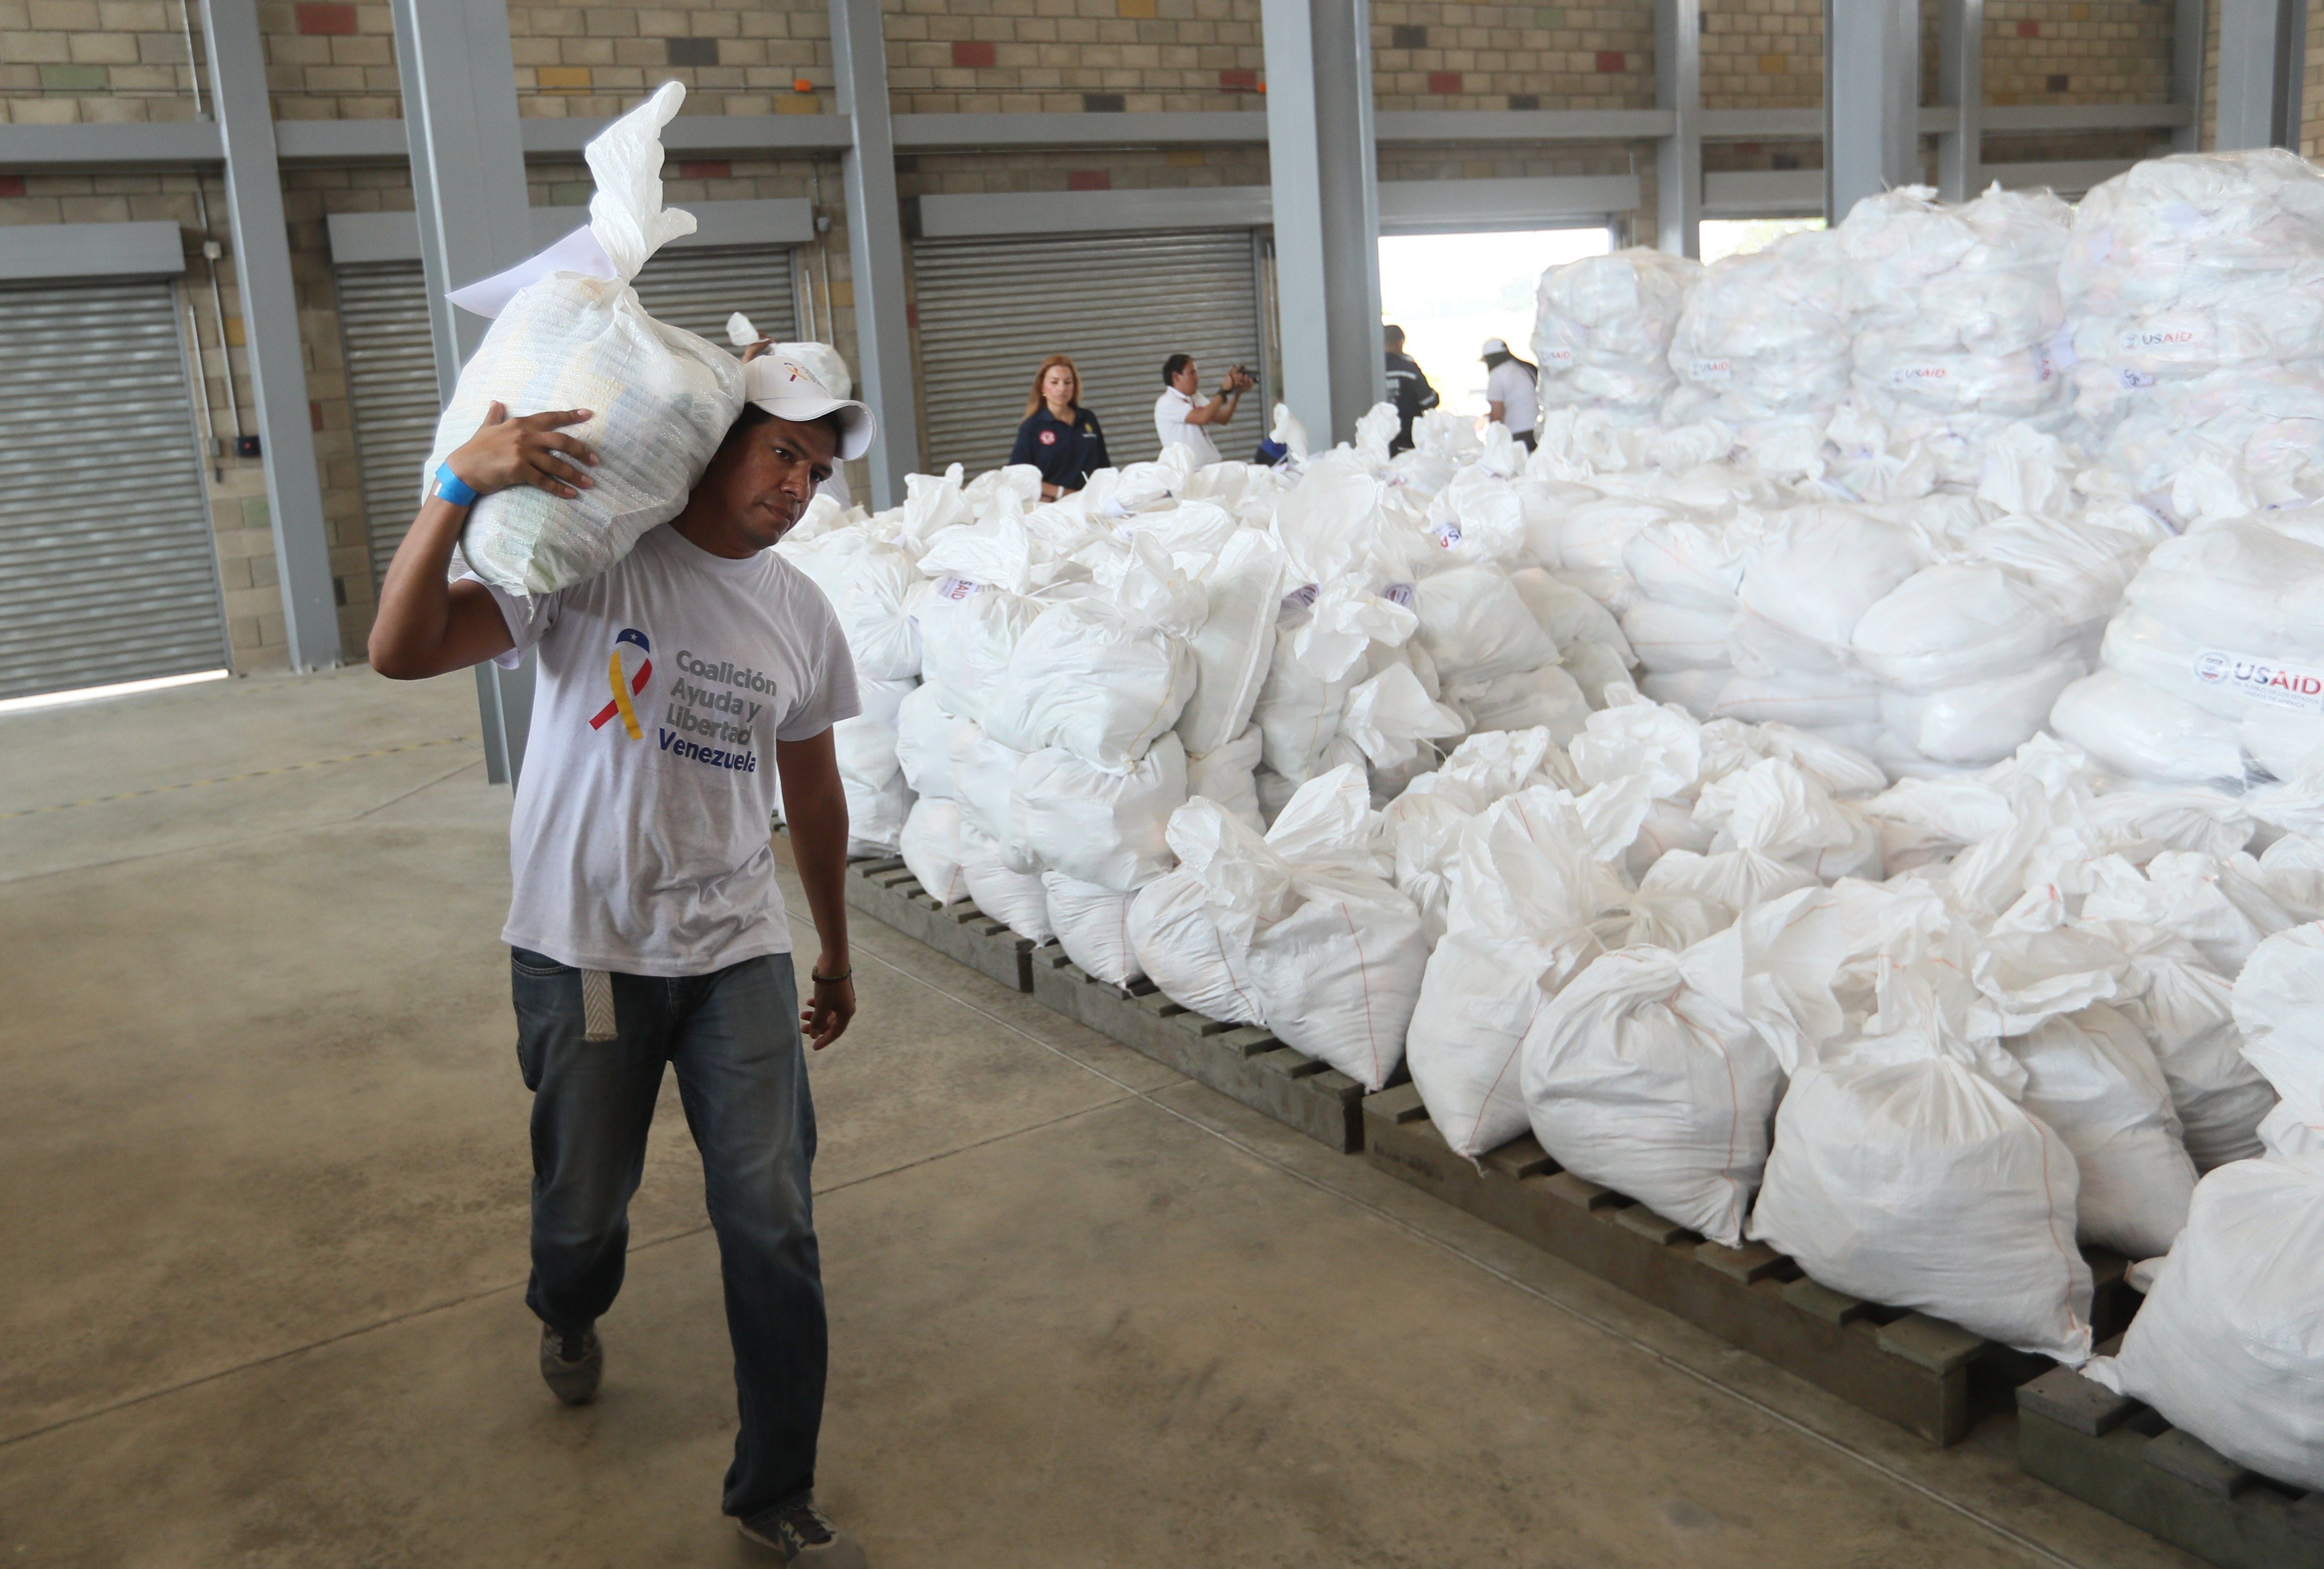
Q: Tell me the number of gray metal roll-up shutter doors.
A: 3